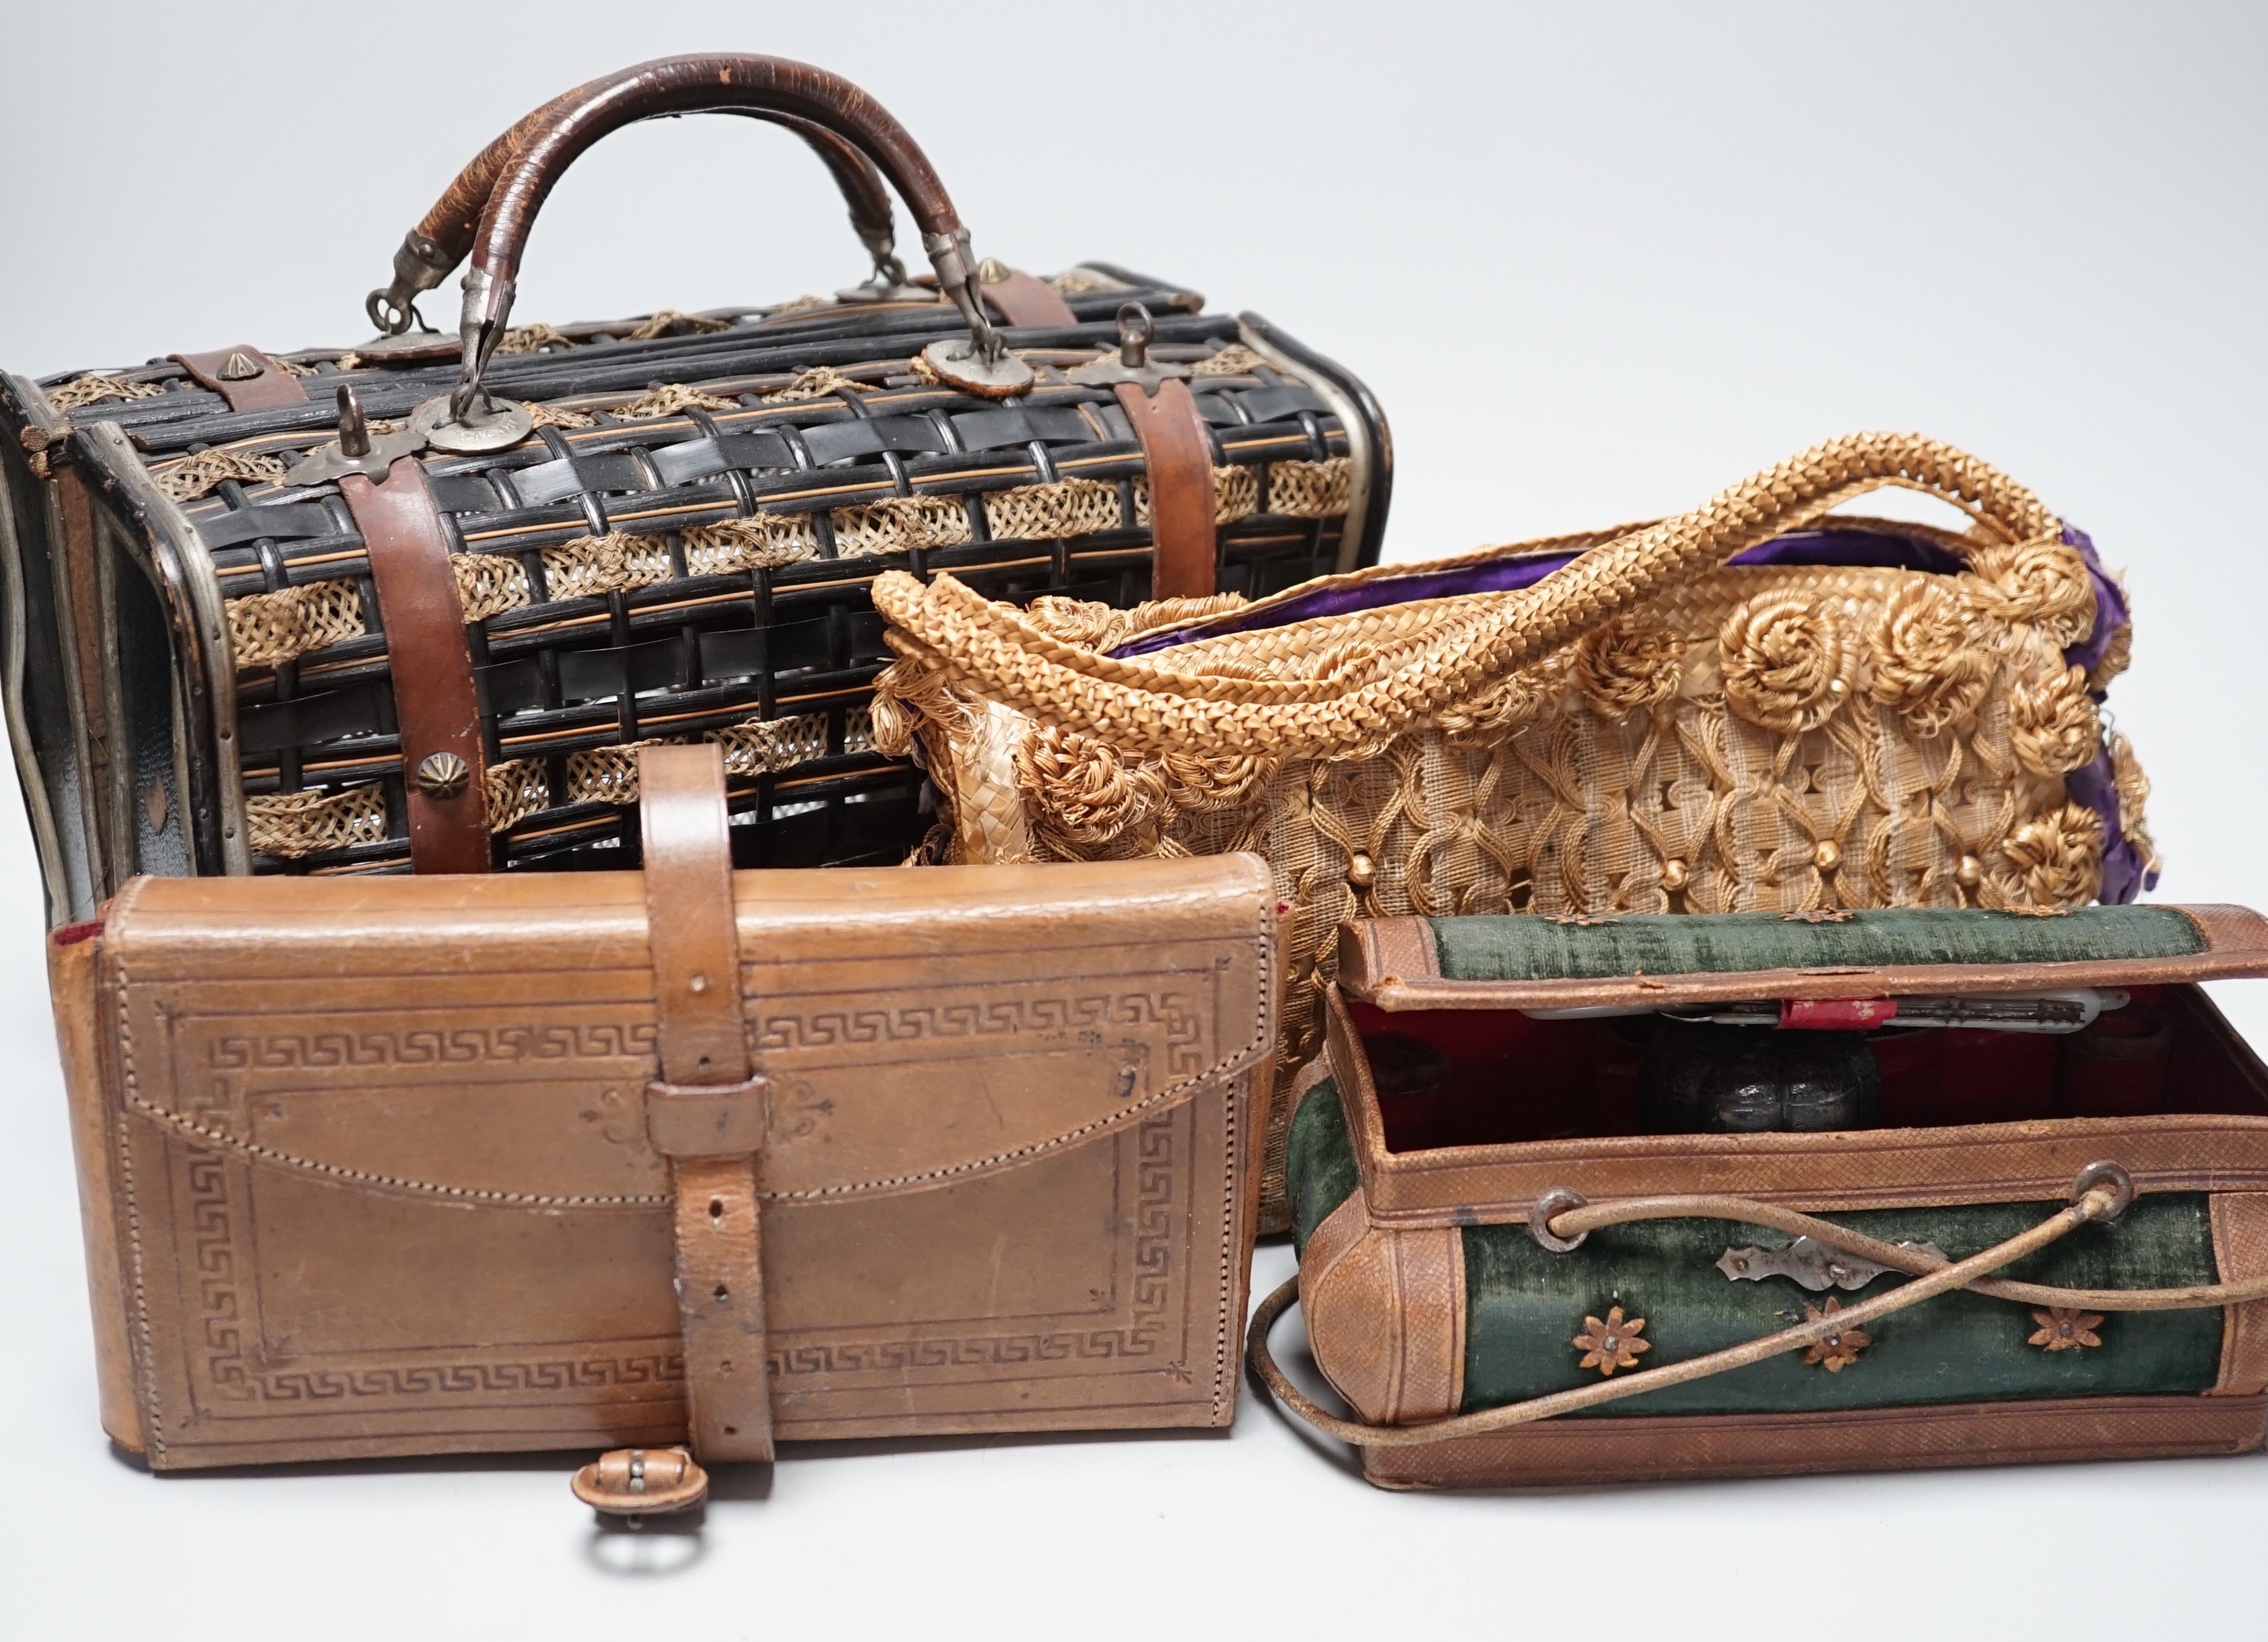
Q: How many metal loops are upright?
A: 2